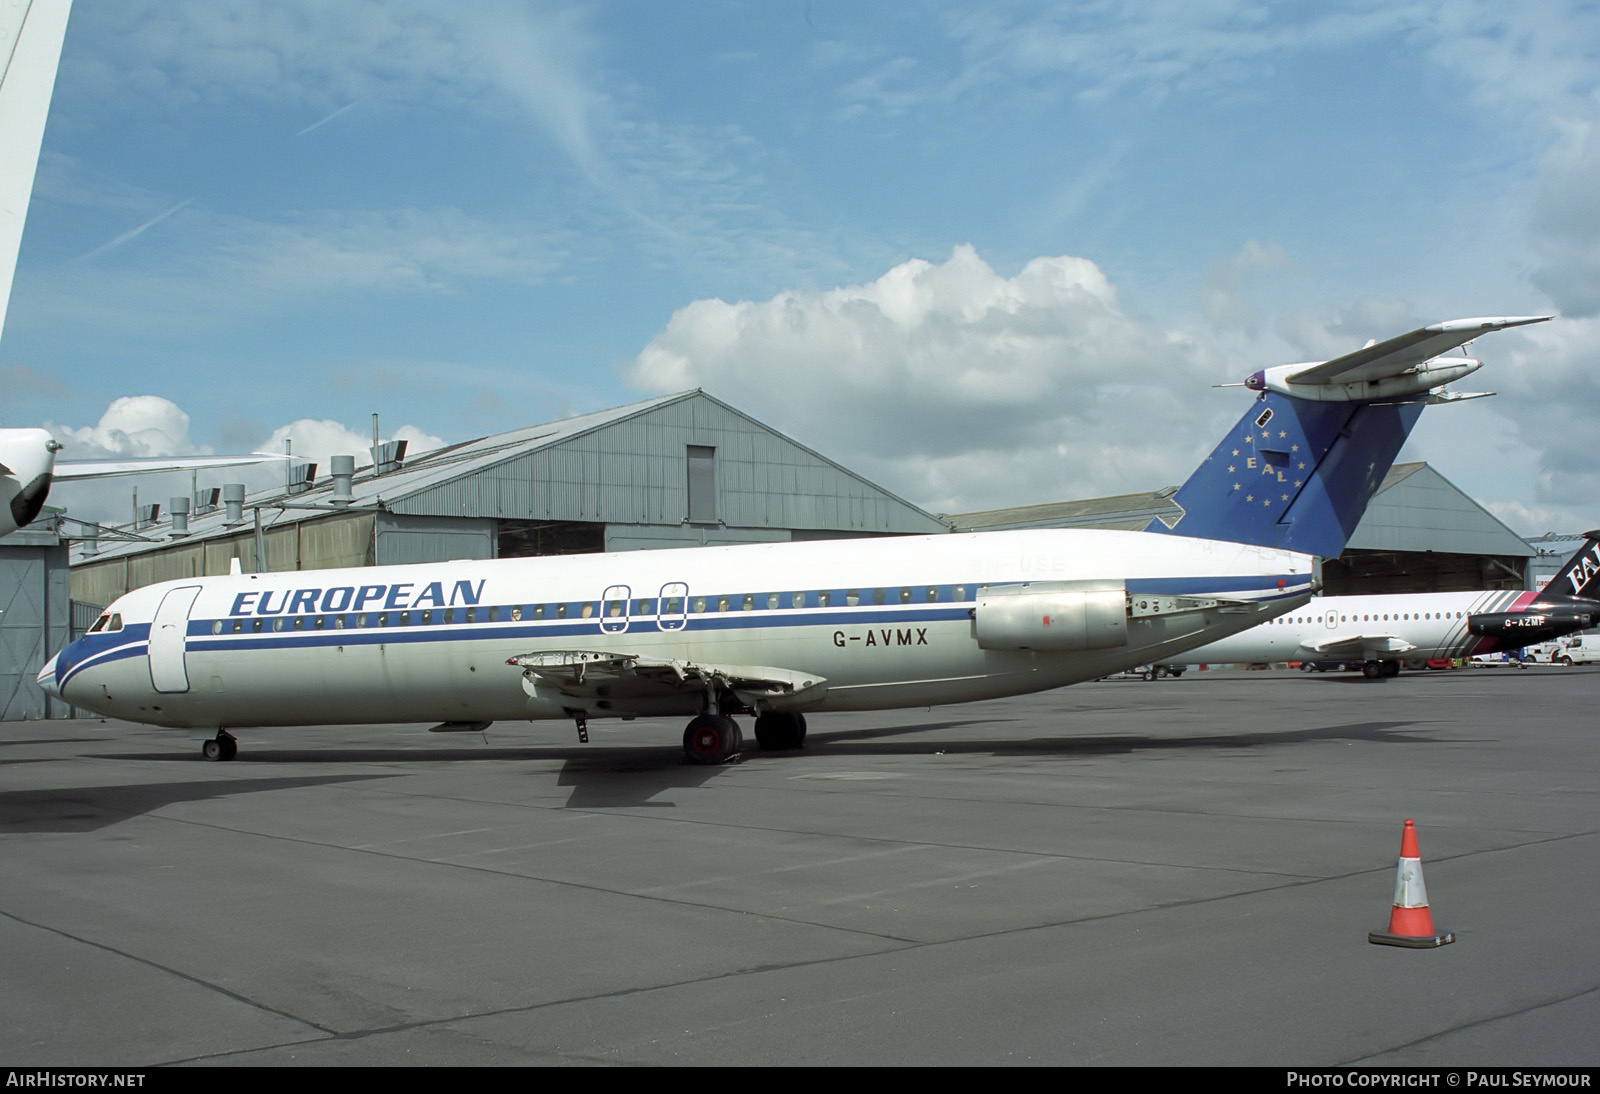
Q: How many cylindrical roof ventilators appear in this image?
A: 4